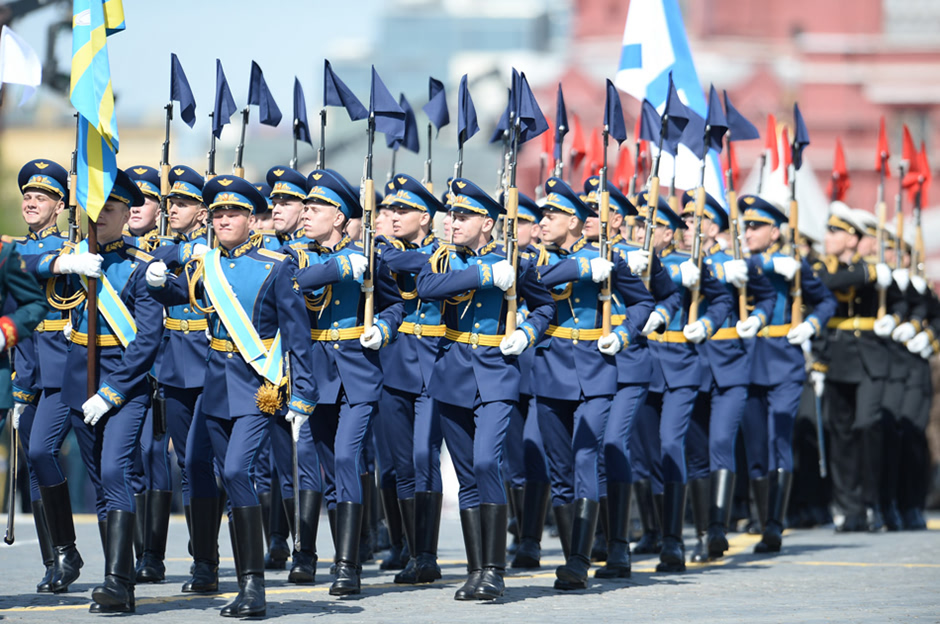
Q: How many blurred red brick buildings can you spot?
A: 1